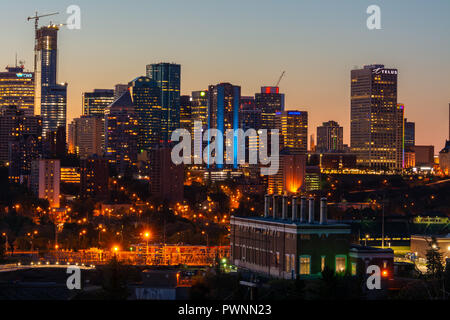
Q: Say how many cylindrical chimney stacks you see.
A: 7